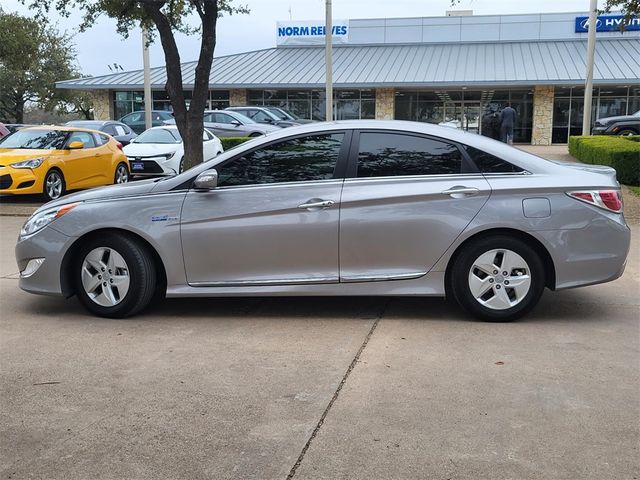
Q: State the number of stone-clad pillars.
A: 4